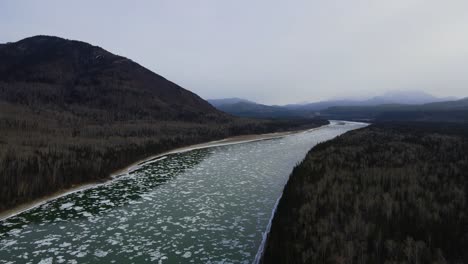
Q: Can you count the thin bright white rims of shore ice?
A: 2